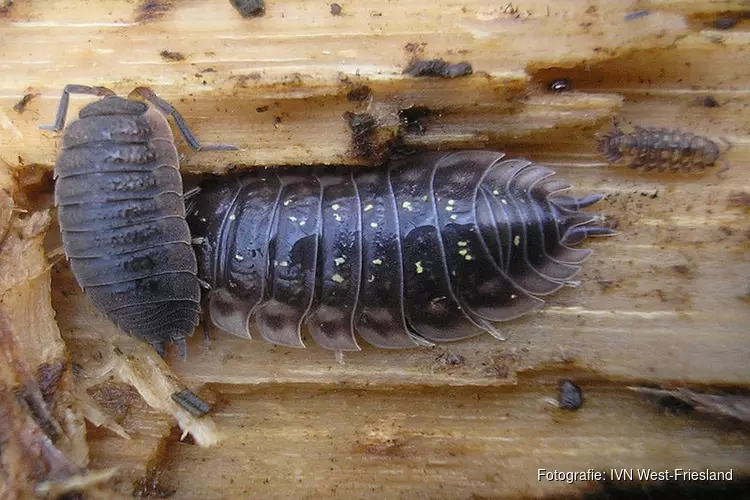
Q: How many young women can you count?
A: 0